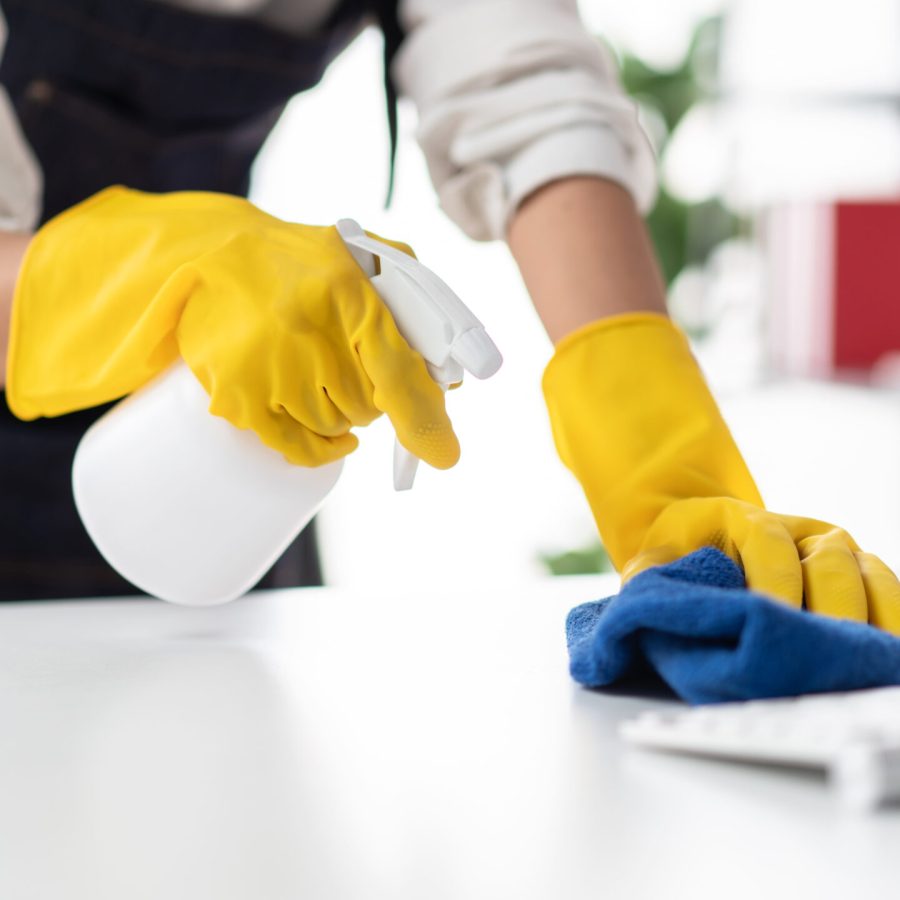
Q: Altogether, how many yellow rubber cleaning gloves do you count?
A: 2